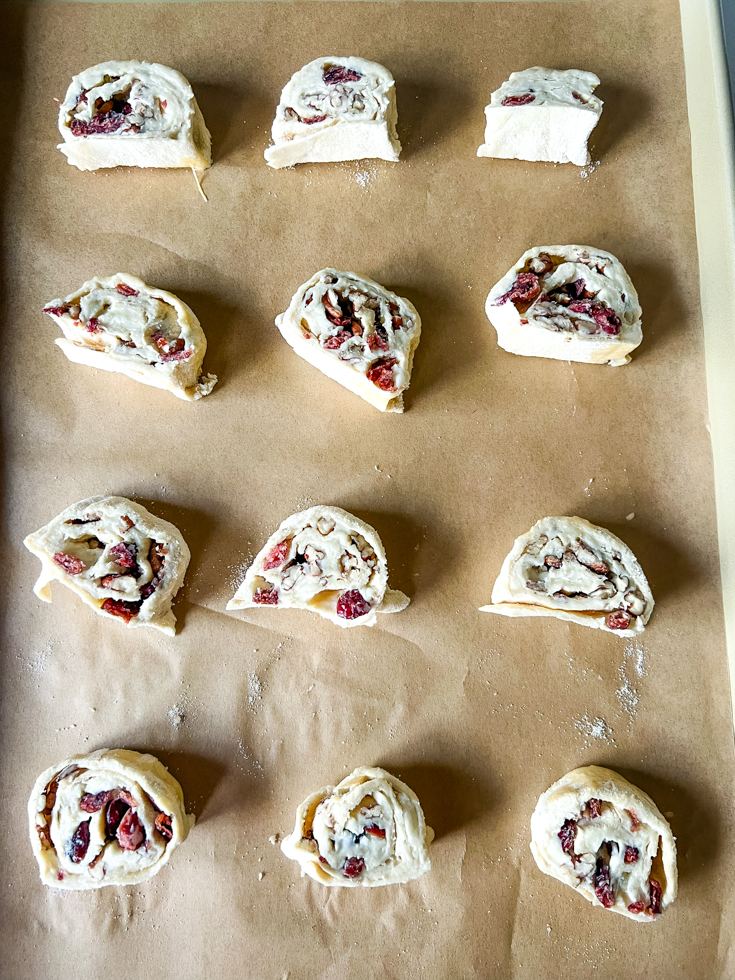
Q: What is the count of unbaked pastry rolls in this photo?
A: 12